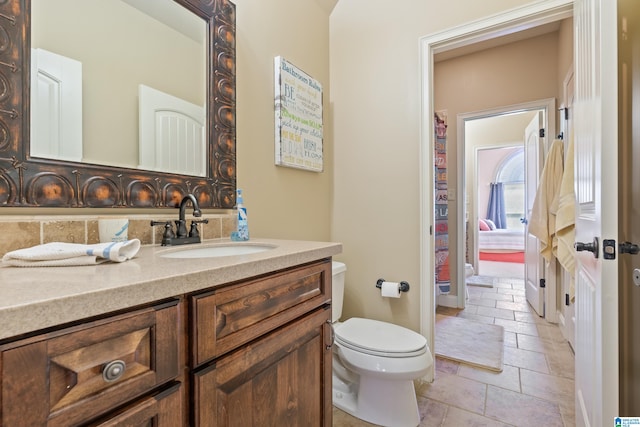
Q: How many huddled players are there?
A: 0